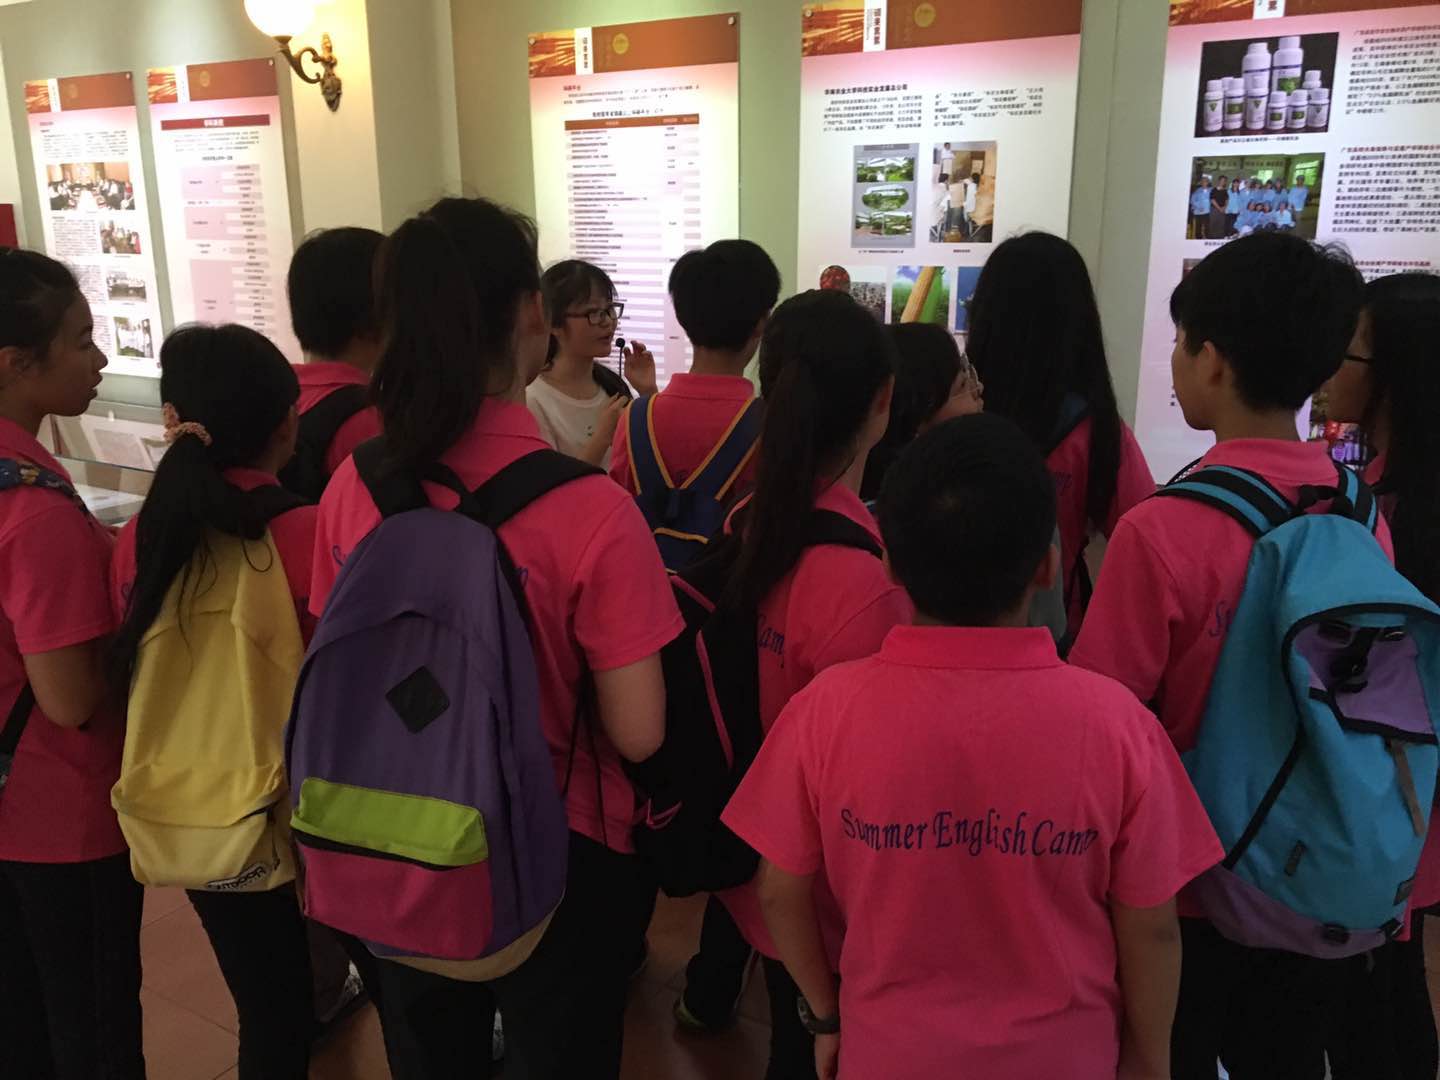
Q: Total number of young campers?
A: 11